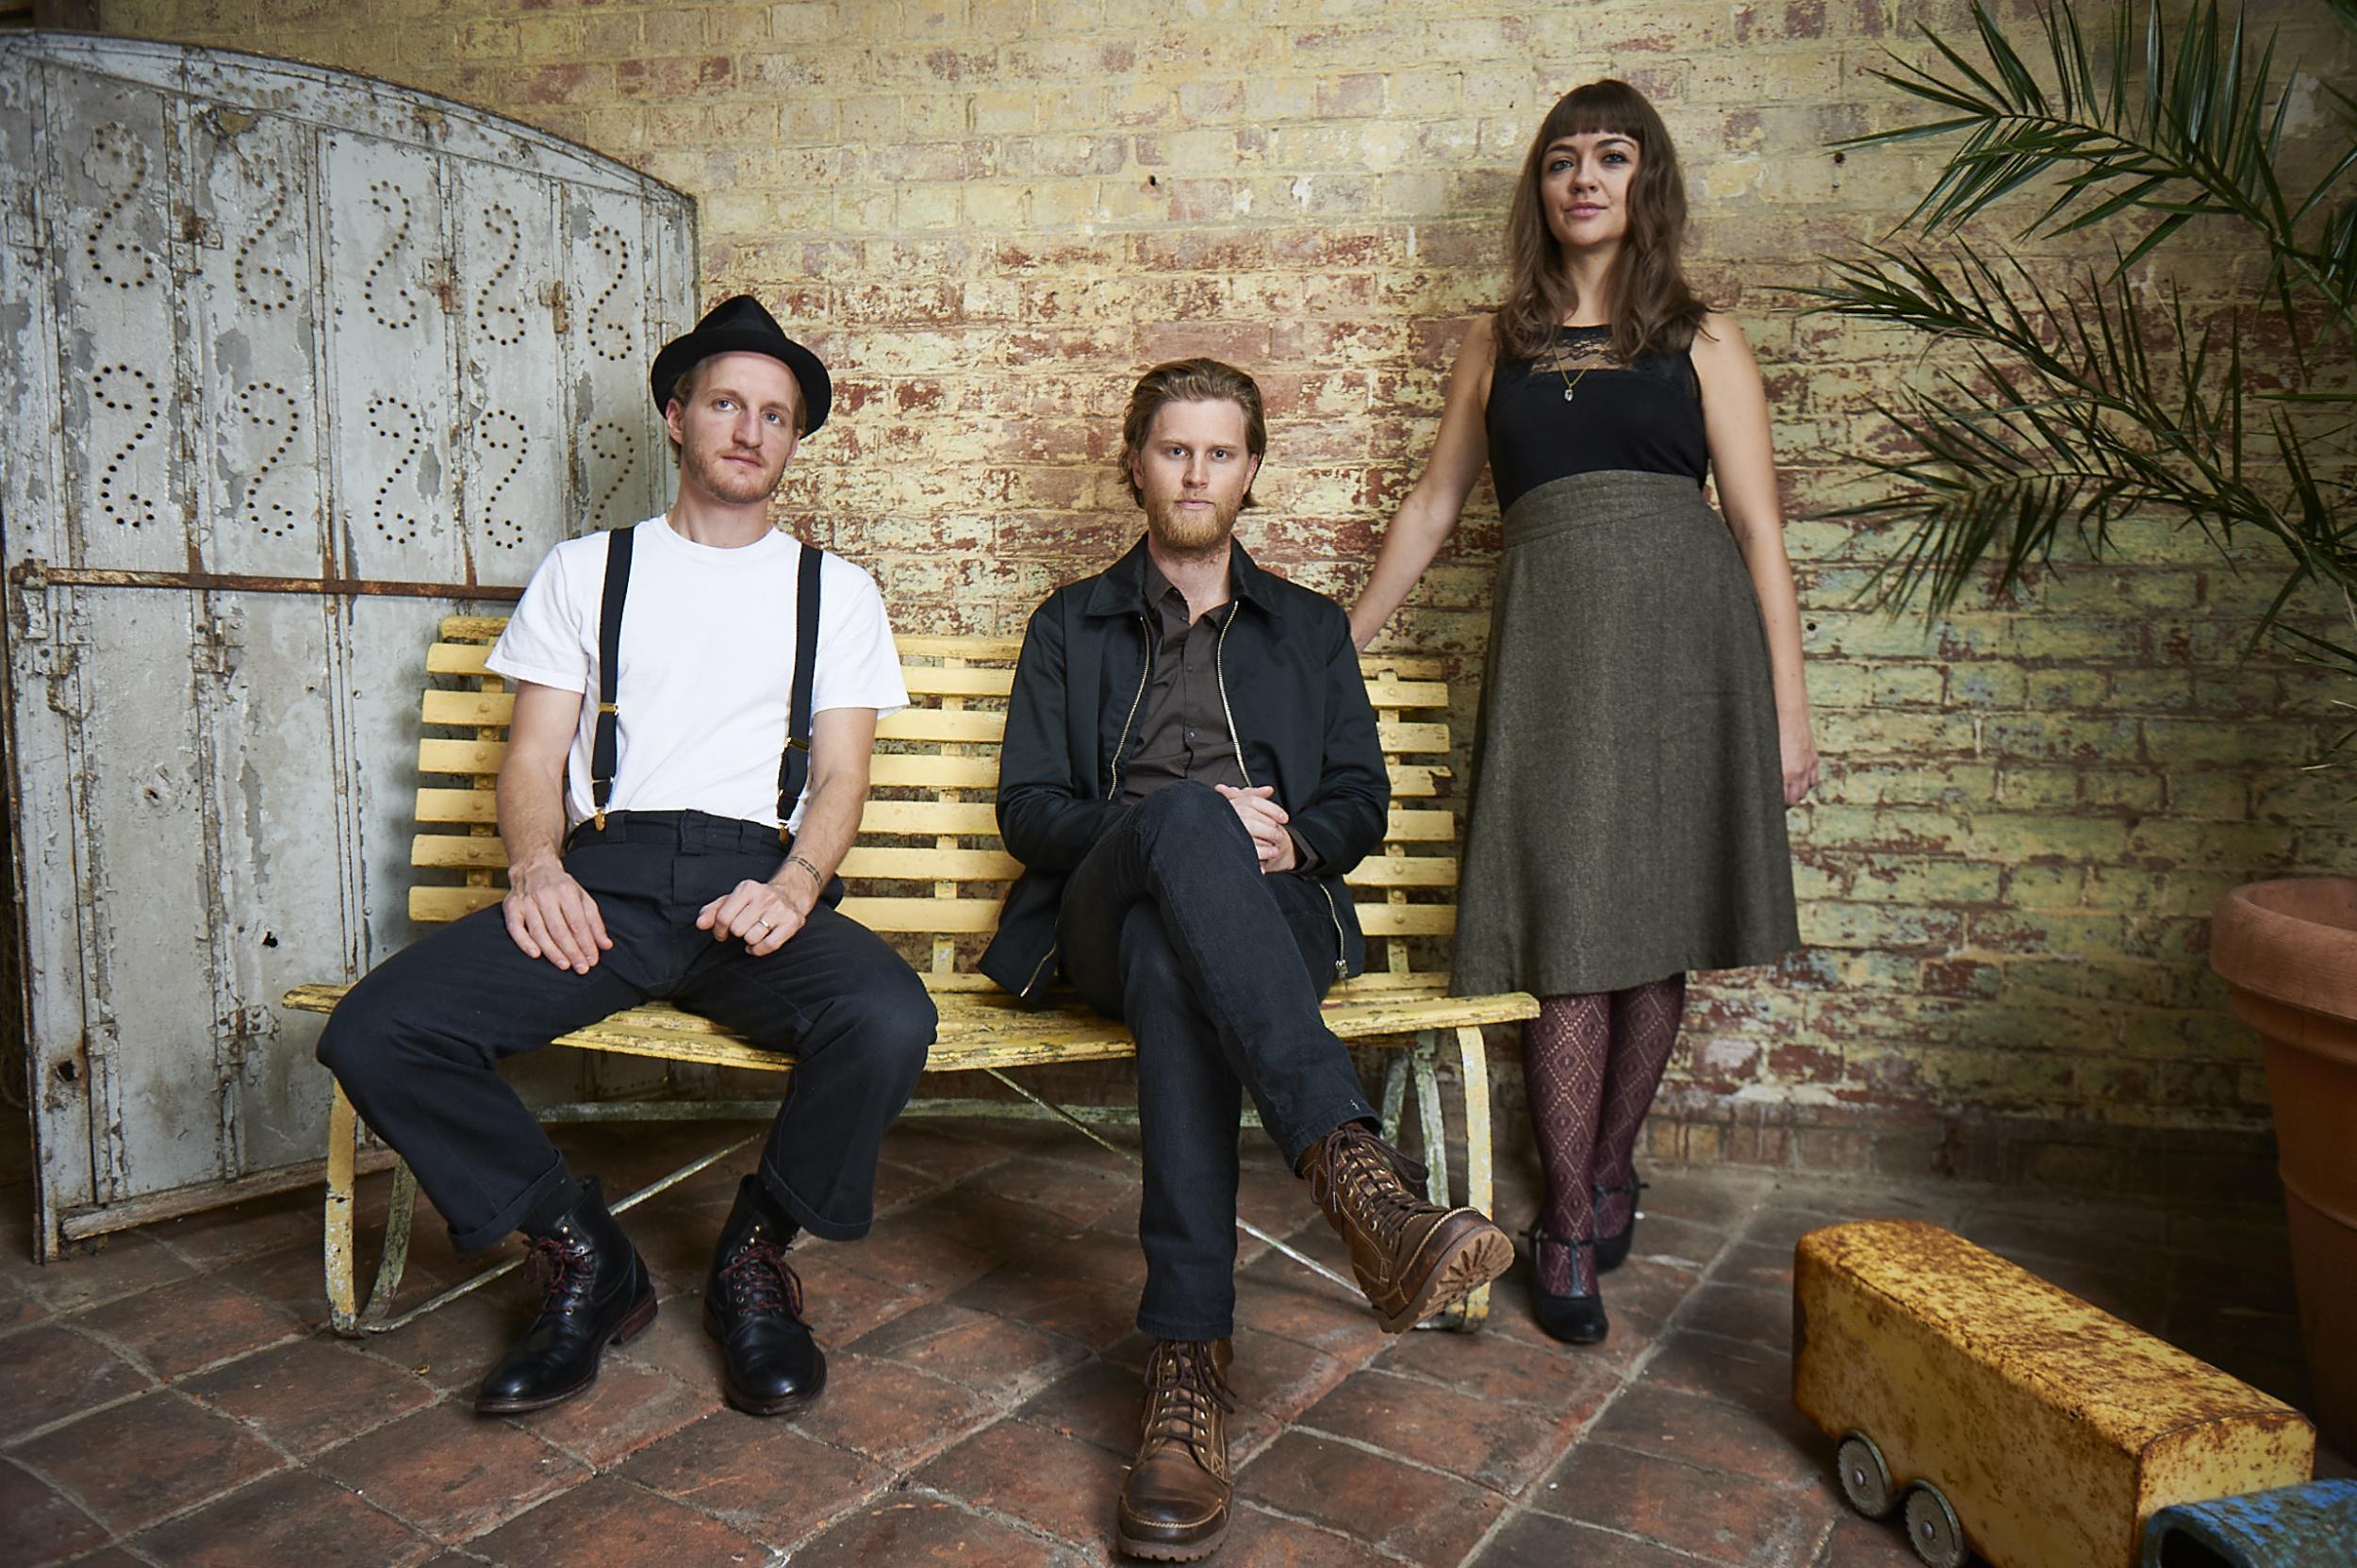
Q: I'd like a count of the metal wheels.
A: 2